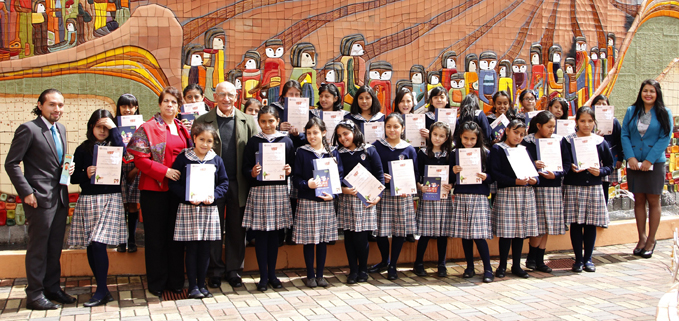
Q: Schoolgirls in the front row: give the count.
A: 11